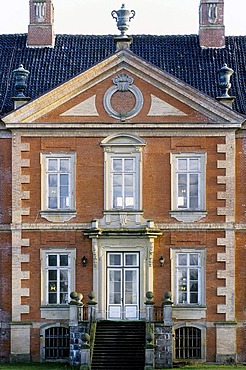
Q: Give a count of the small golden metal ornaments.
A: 4